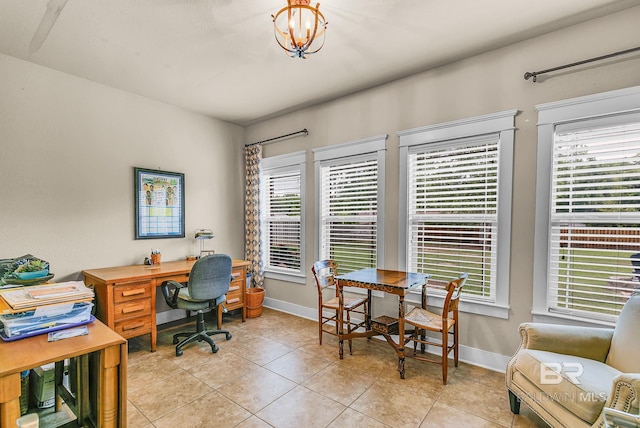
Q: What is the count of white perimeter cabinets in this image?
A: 0